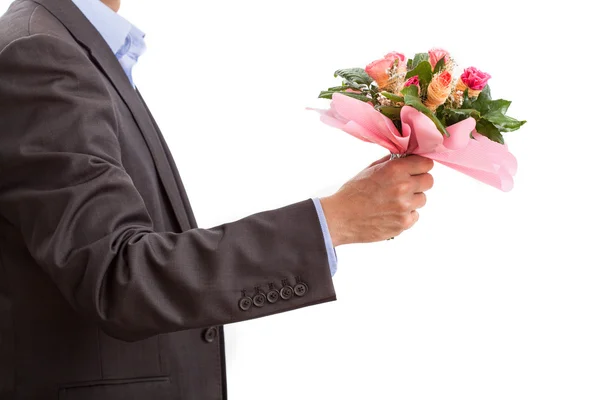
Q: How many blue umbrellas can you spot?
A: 0